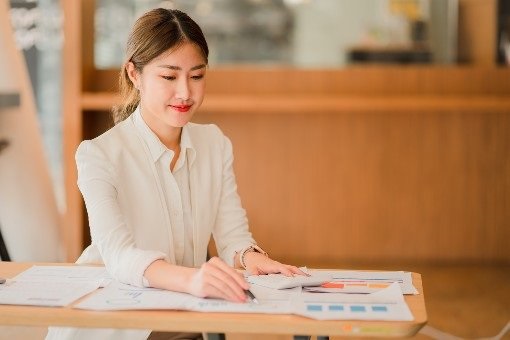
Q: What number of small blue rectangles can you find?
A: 4